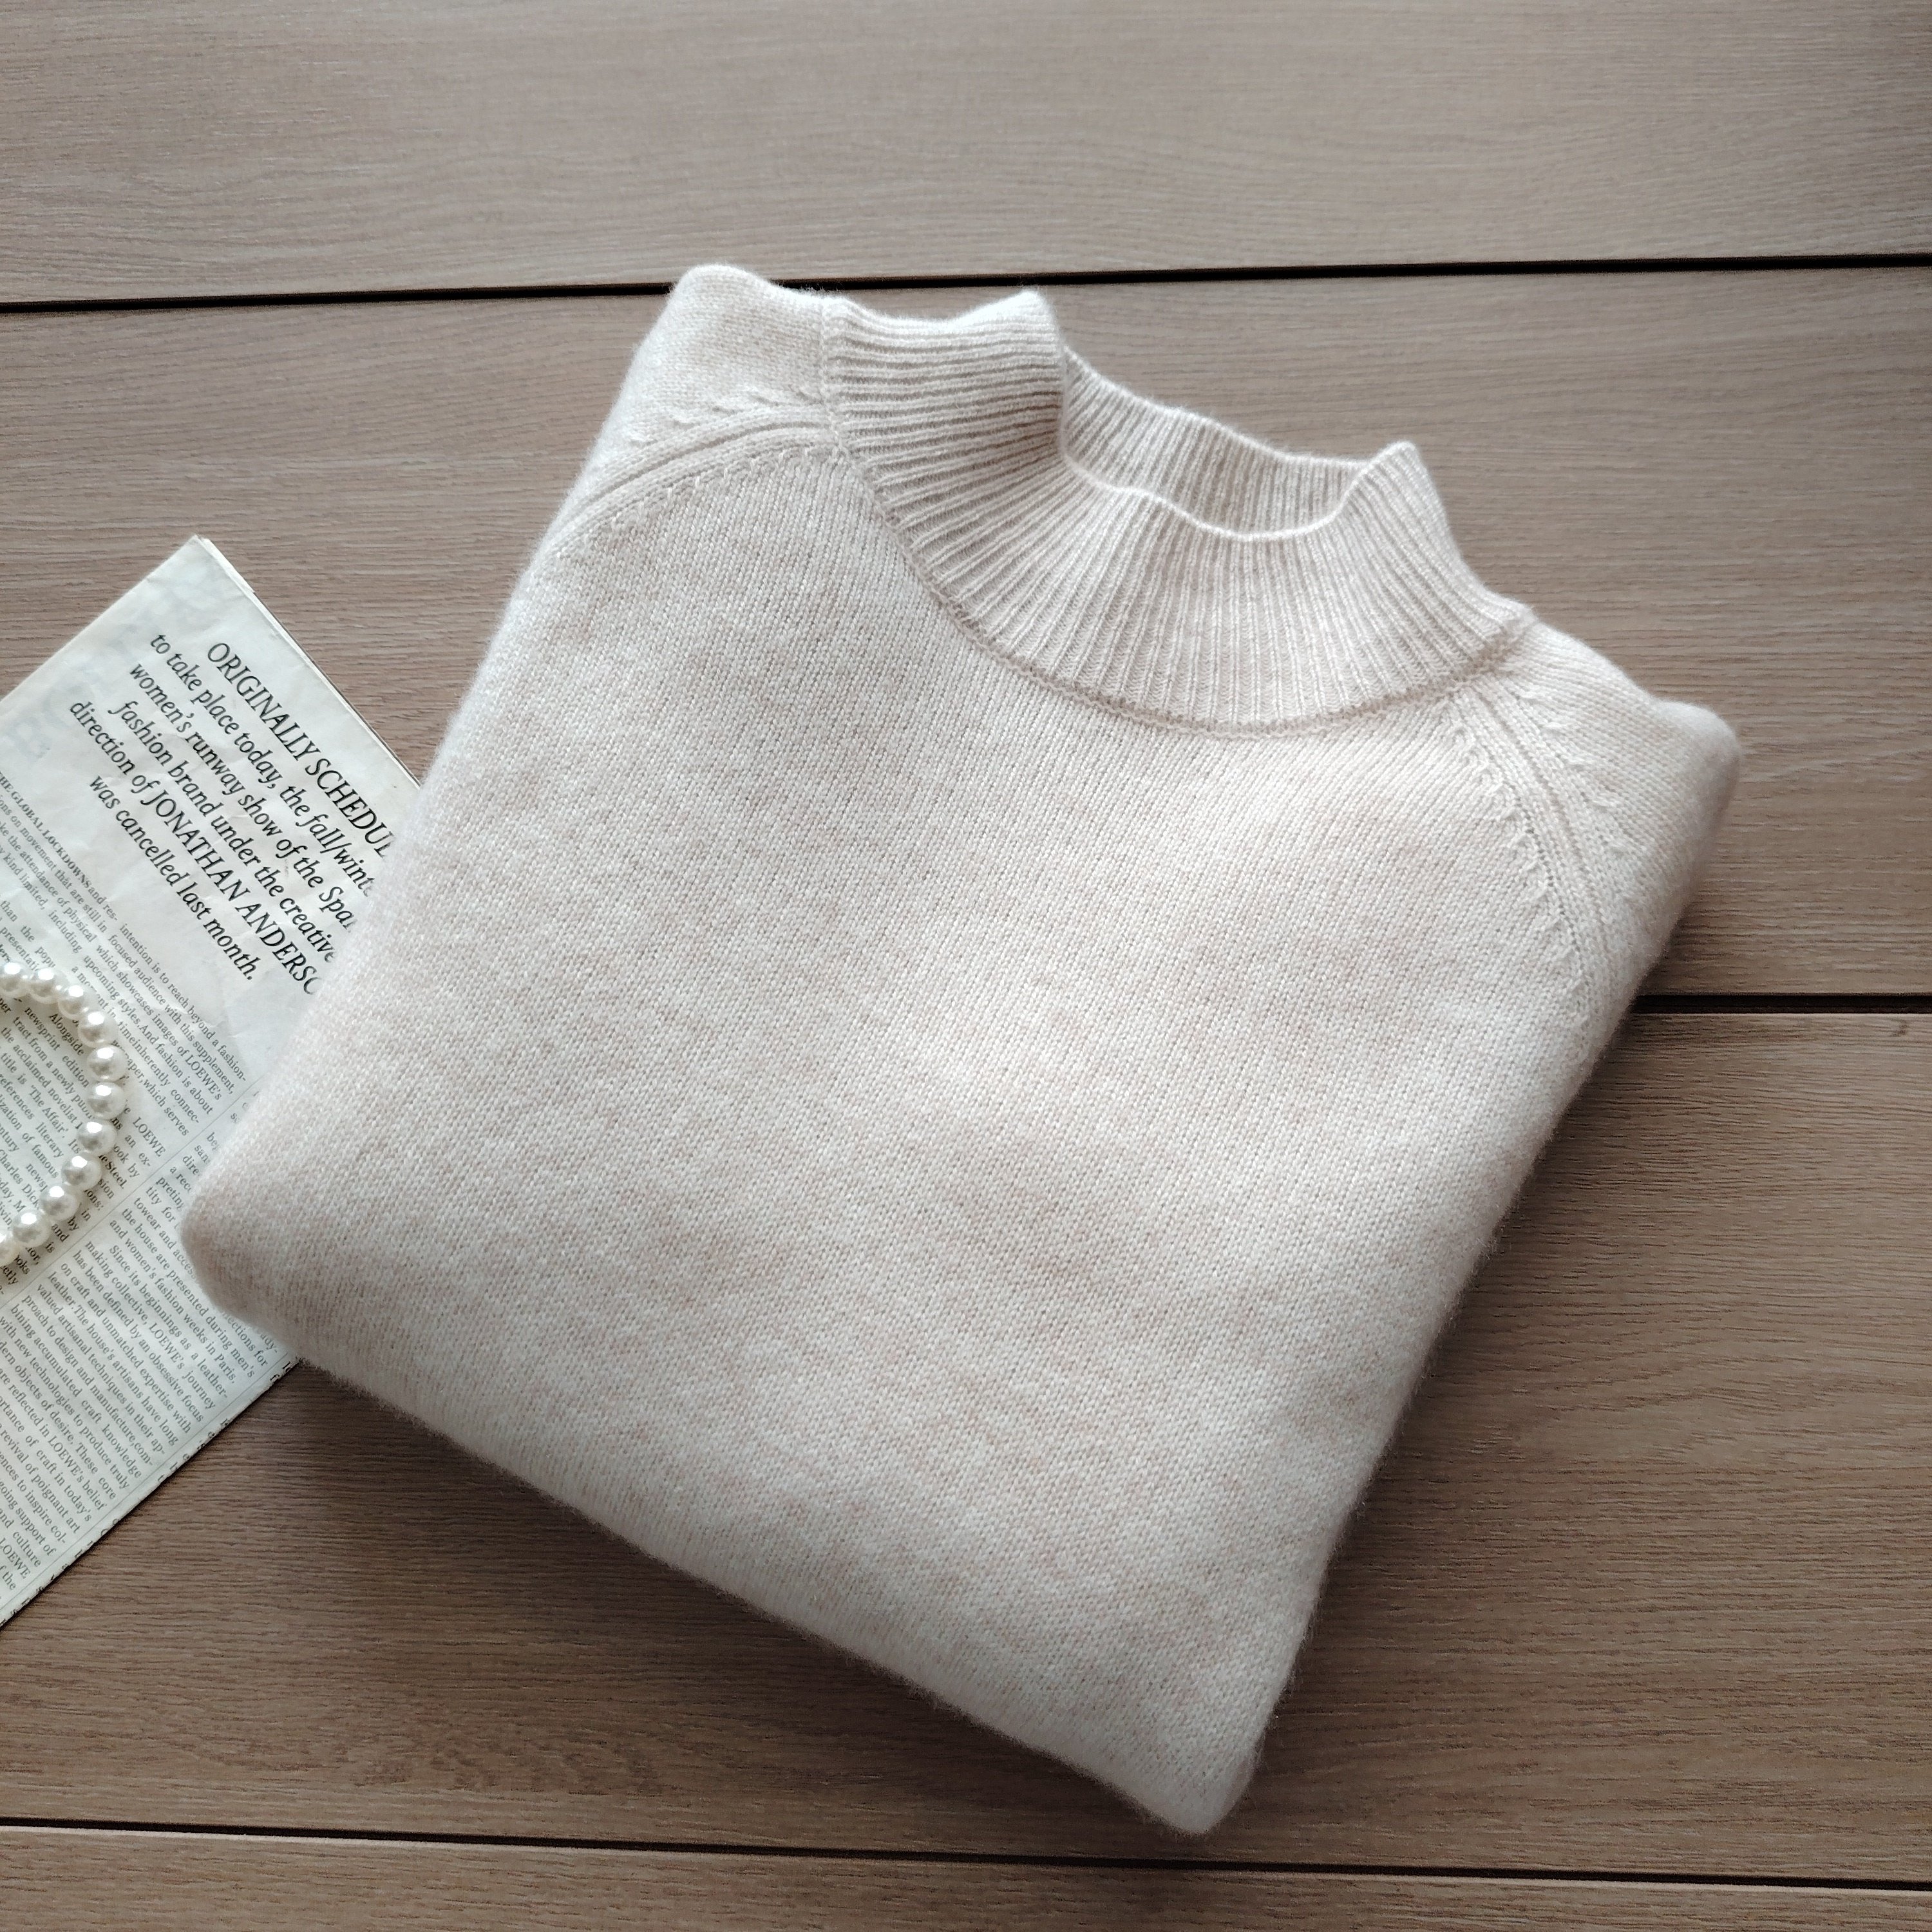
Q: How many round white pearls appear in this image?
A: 11